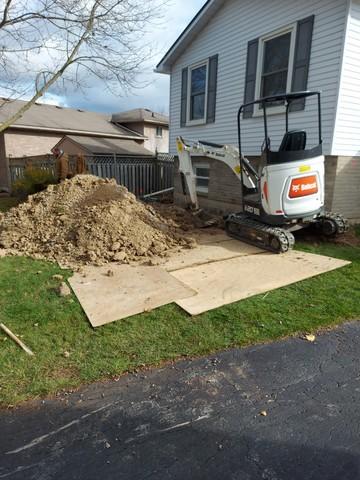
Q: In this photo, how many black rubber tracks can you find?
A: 2